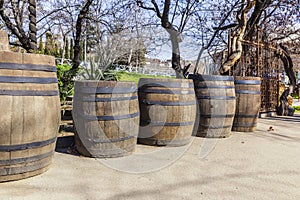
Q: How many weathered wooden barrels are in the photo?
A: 5